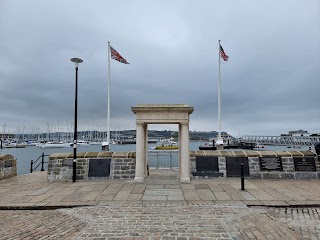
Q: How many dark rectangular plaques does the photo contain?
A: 5